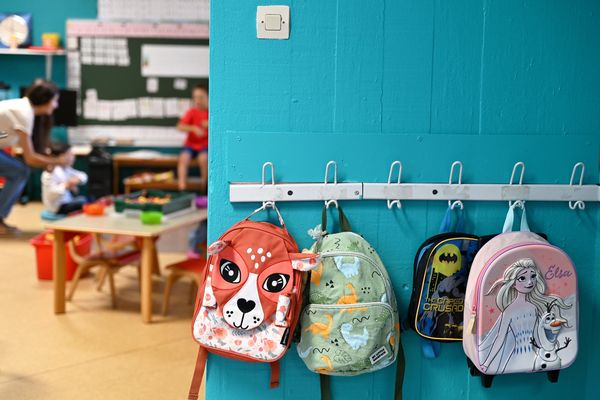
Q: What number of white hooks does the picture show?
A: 6